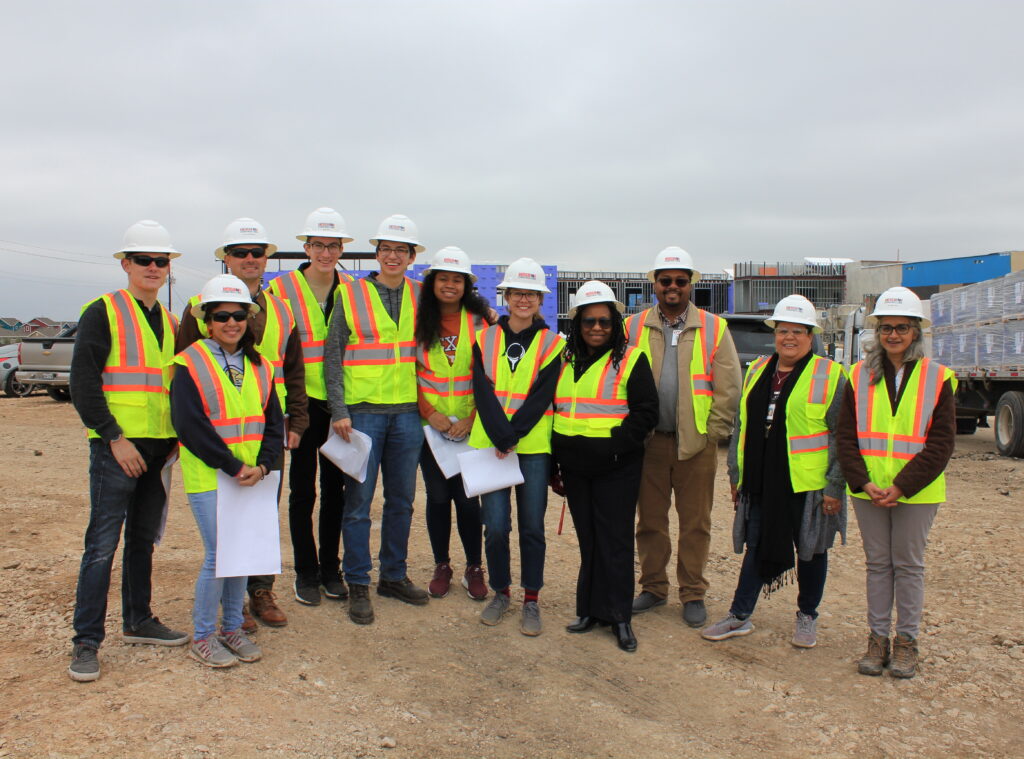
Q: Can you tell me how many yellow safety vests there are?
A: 11